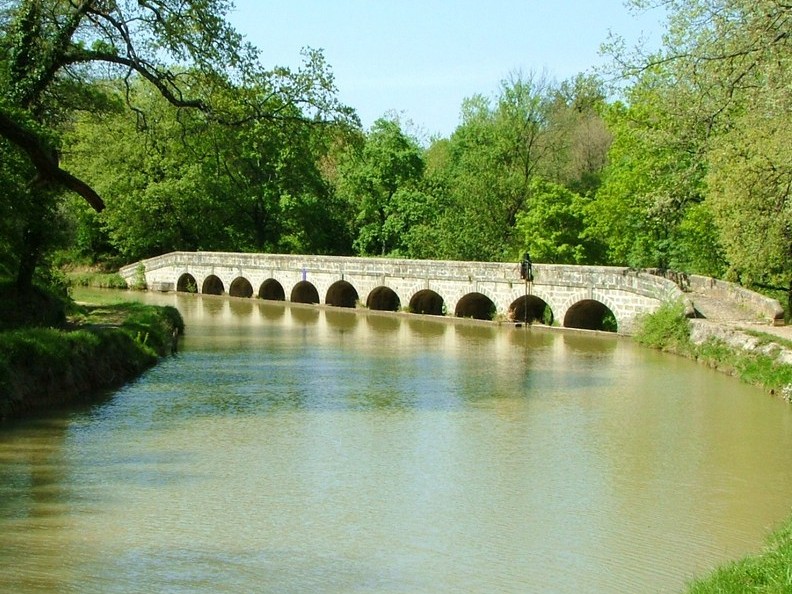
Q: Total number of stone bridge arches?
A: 11